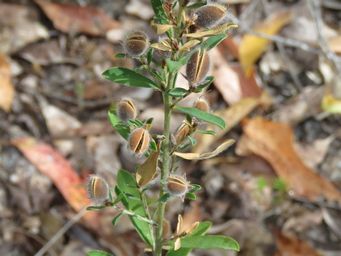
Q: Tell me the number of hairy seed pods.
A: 9